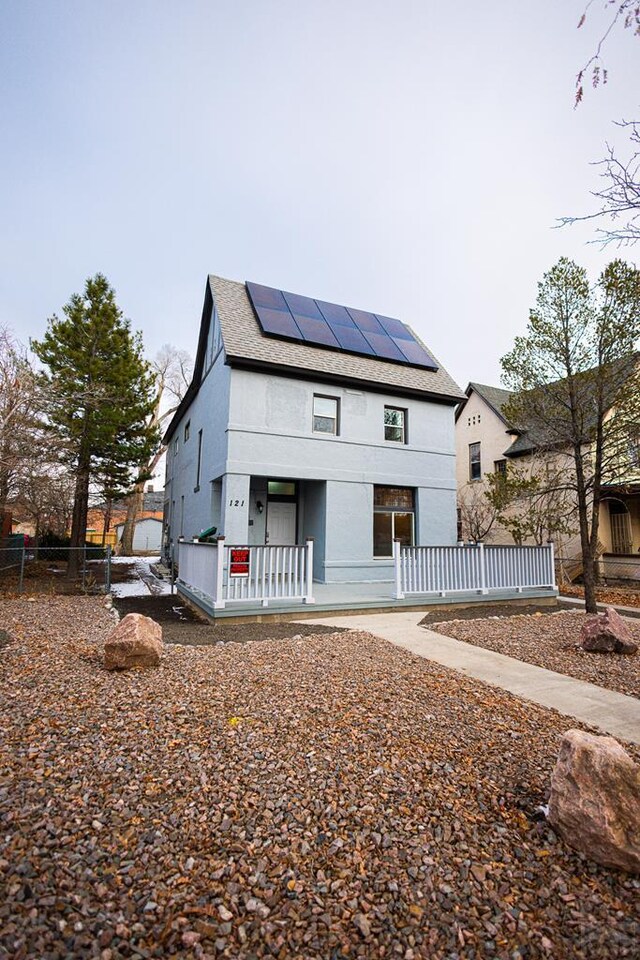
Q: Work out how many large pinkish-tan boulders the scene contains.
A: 3